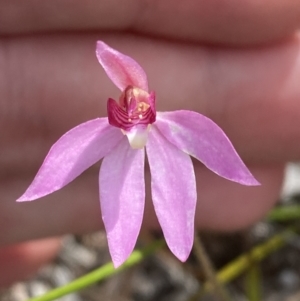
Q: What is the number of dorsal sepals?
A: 1